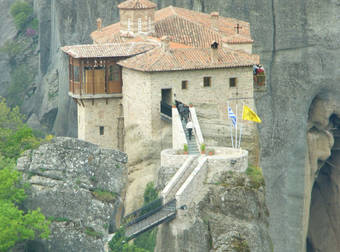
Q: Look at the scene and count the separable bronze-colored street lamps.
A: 0